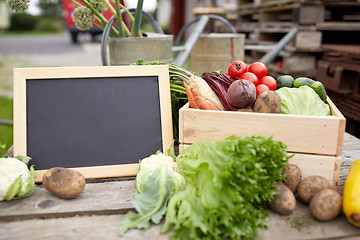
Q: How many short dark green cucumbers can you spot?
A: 3